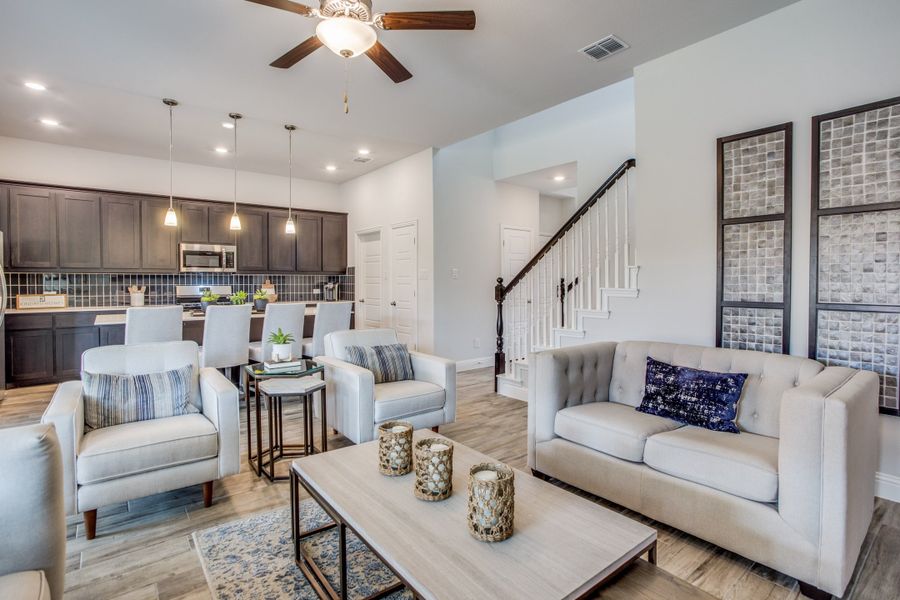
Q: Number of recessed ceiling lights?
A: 7